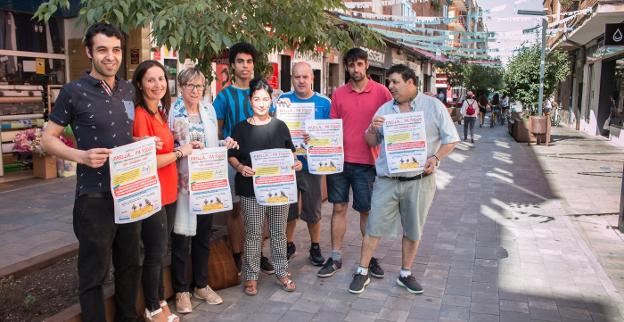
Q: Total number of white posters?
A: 6